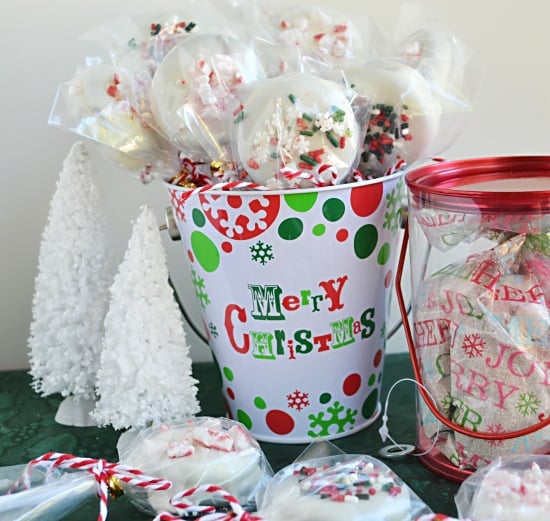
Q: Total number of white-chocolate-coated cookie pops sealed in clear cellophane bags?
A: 10